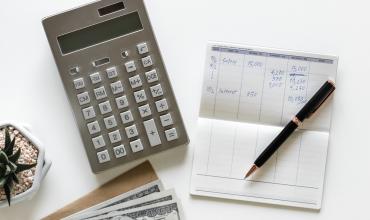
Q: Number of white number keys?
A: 11